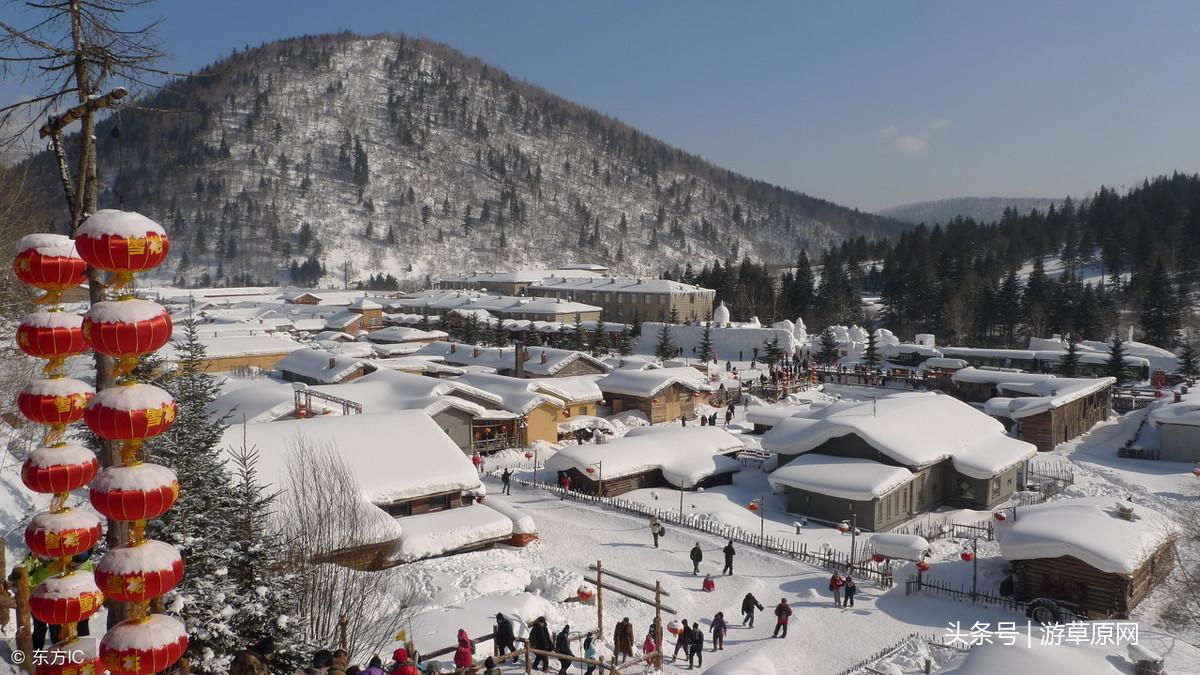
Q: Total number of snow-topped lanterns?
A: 13